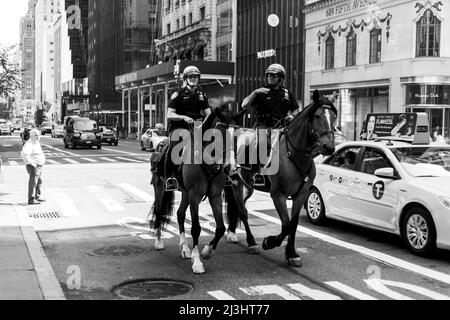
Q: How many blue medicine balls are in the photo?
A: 0